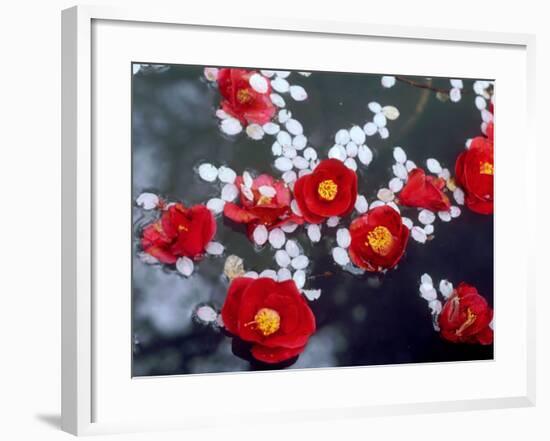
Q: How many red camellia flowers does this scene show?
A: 9